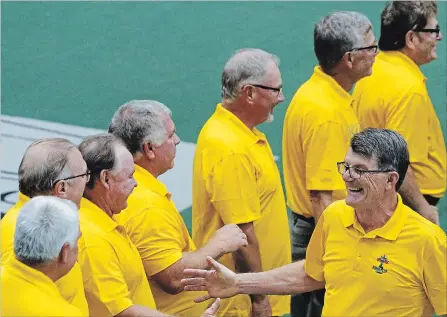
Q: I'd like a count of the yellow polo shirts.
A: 8